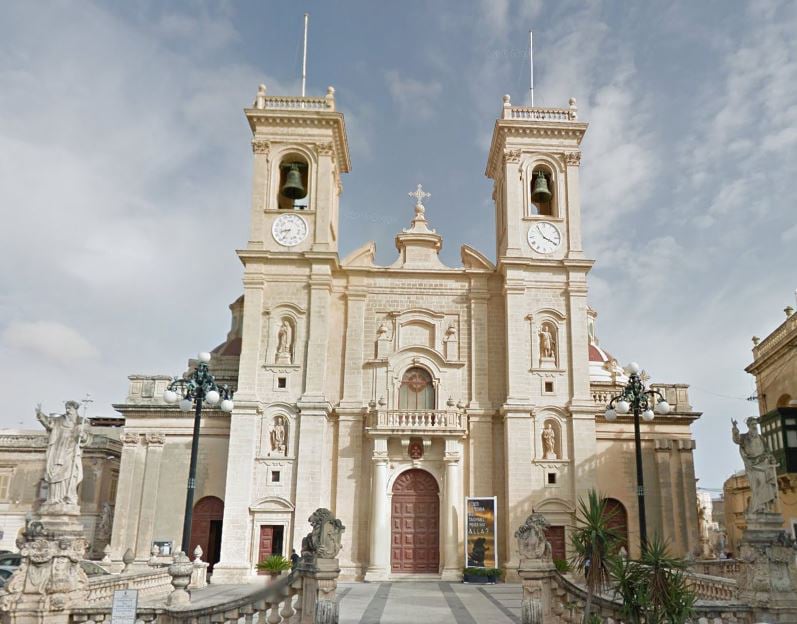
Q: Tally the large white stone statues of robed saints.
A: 2